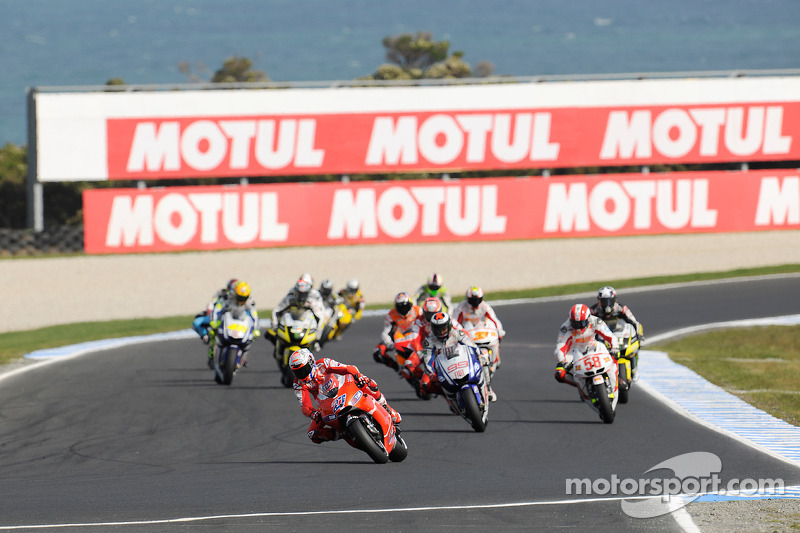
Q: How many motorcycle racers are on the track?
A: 14